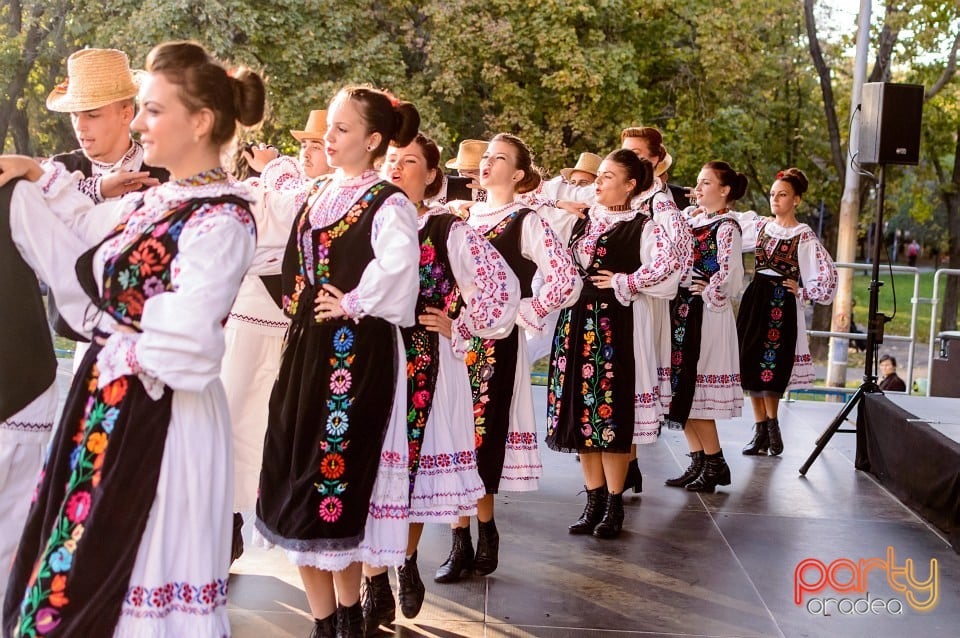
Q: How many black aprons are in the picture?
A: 7